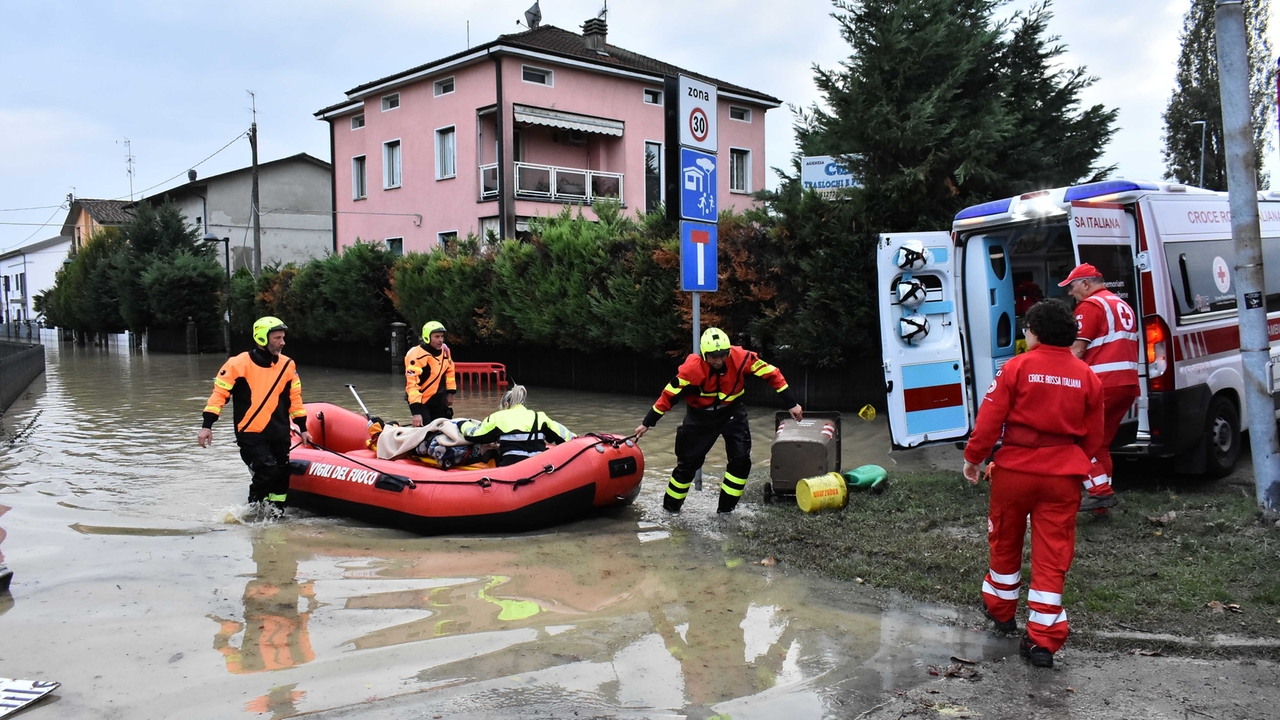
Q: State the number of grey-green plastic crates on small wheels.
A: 1